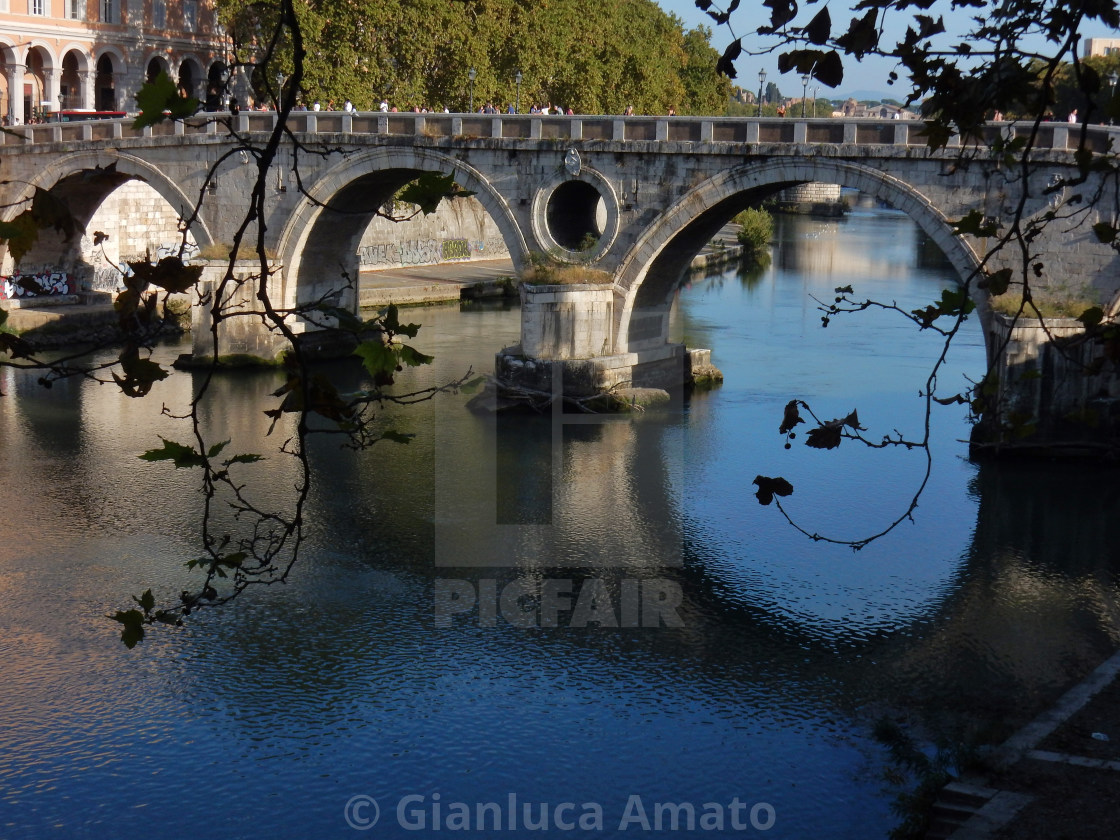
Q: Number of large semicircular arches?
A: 3